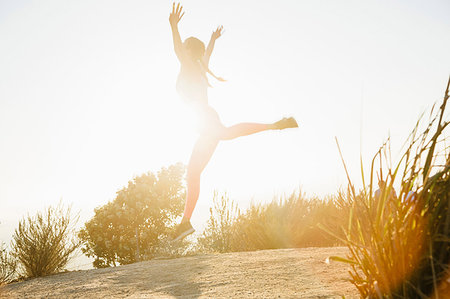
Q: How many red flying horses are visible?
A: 0